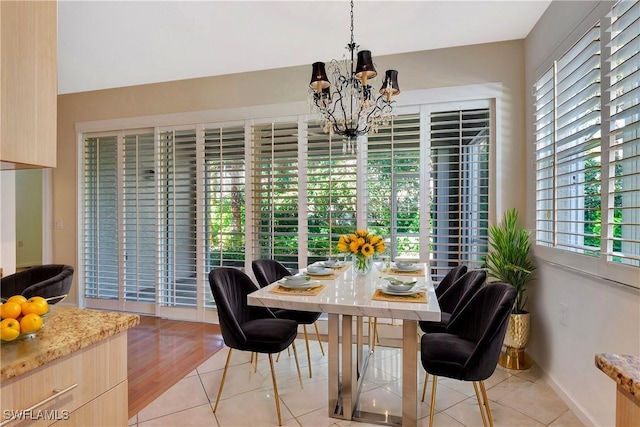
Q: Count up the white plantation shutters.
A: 10